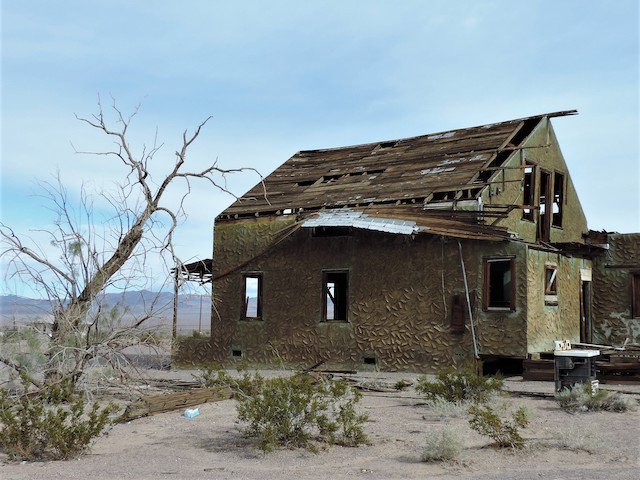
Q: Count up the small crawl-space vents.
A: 2